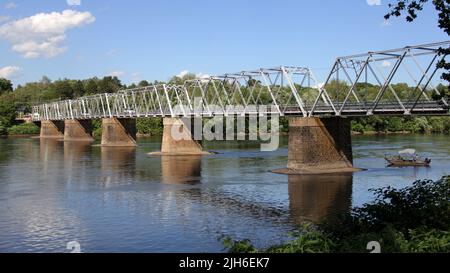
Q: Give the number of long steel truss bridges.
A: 1